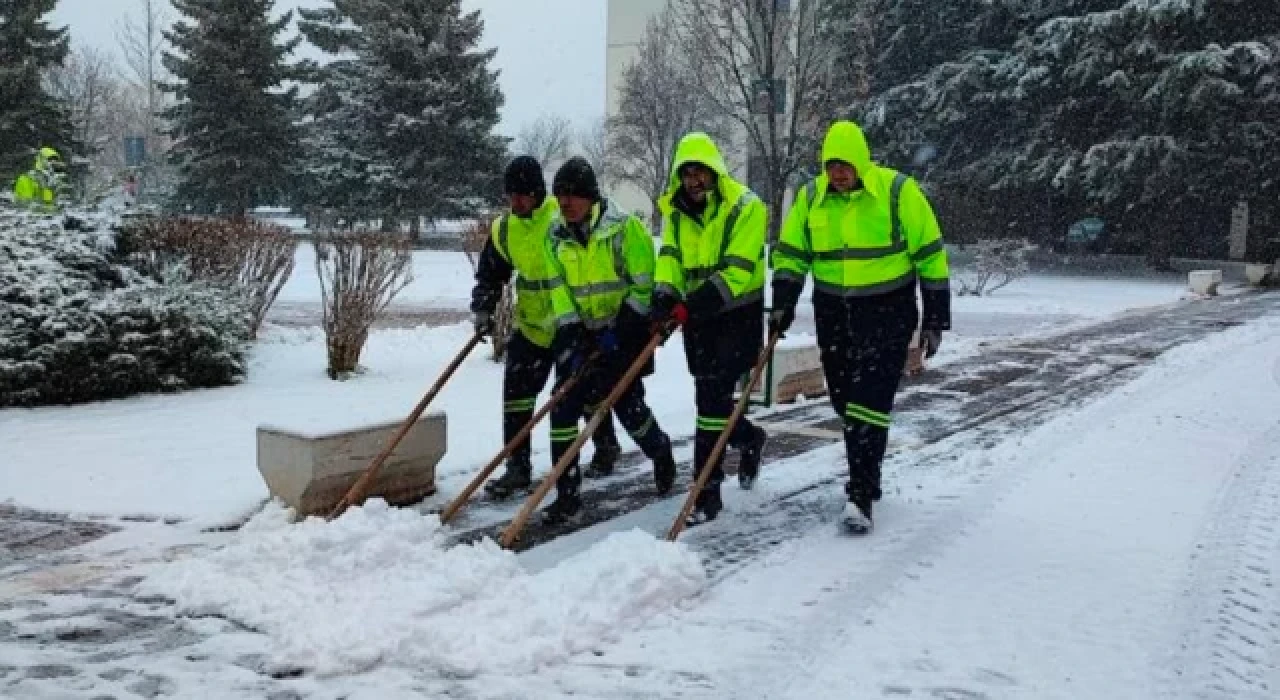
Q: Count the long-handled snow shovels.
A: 4